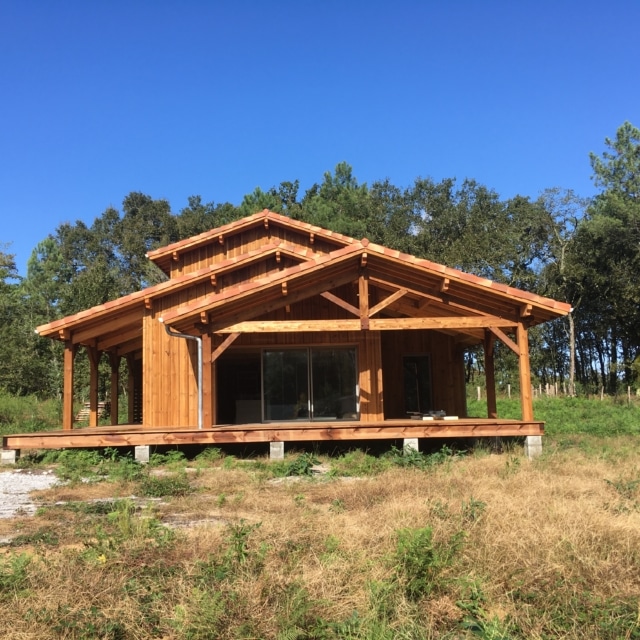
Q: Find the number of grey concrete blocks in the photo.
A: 5